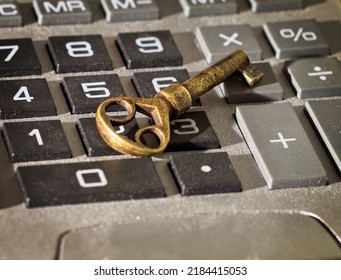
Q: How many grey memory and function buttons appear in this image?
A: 11